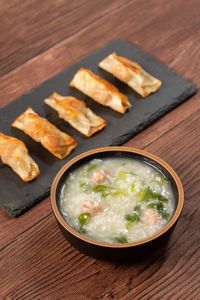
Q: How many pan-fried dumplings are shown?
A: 5